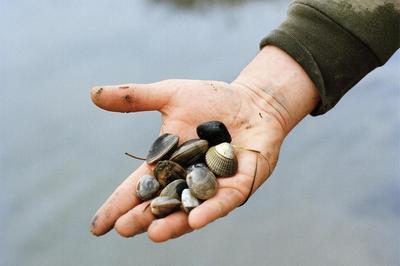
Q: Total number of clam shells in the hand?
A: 10